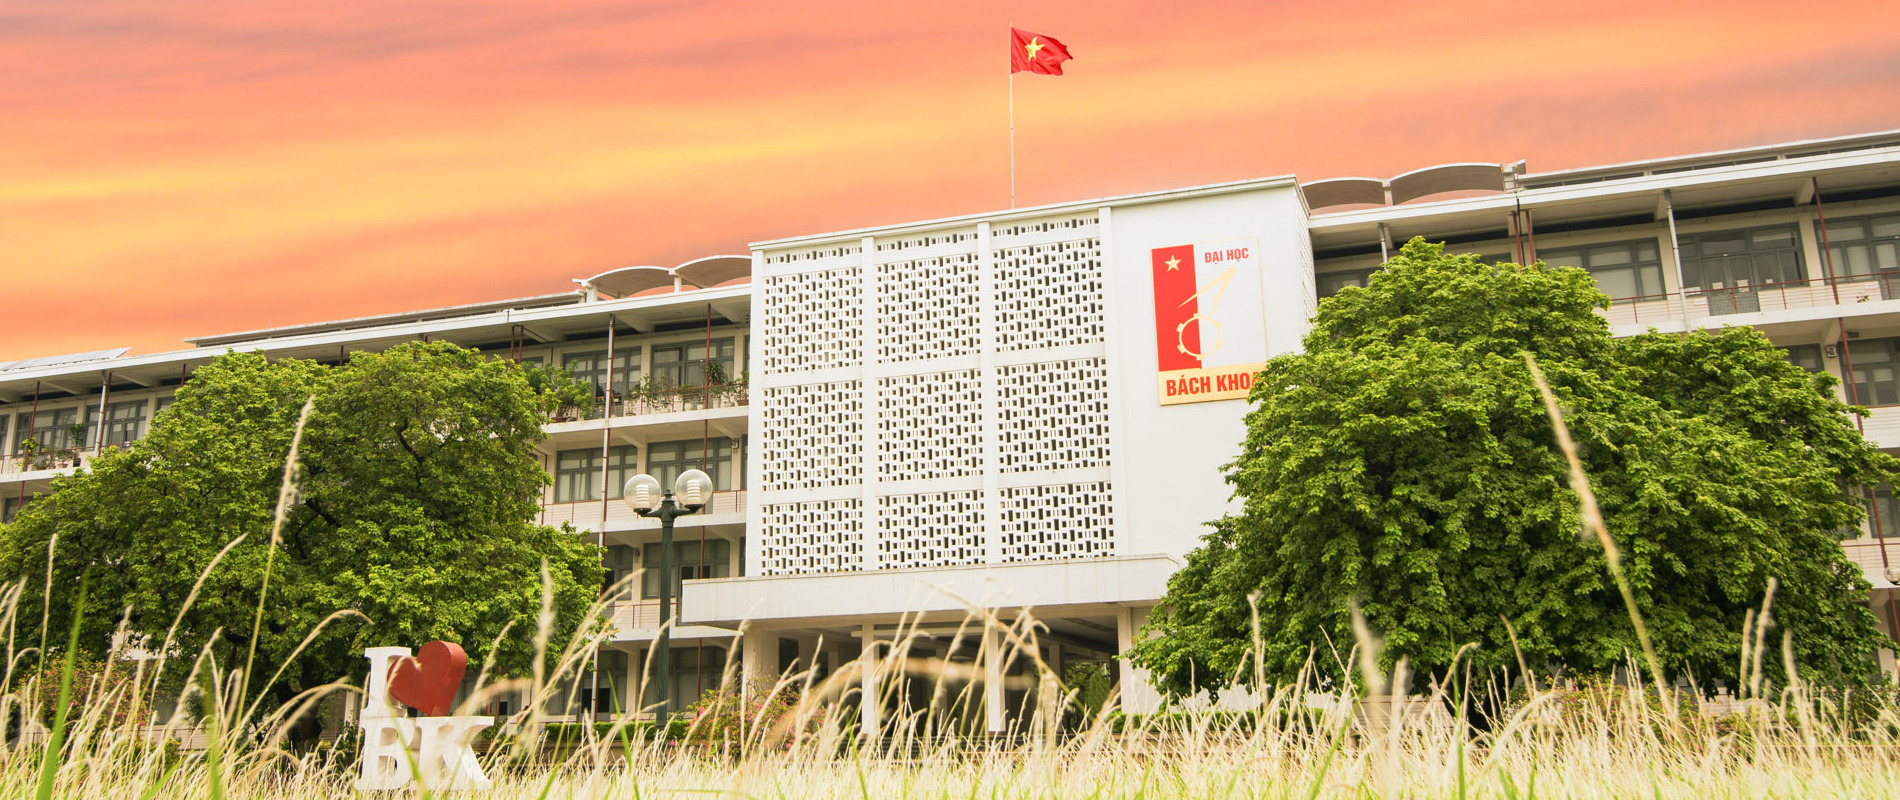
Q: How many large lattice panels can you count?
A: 9